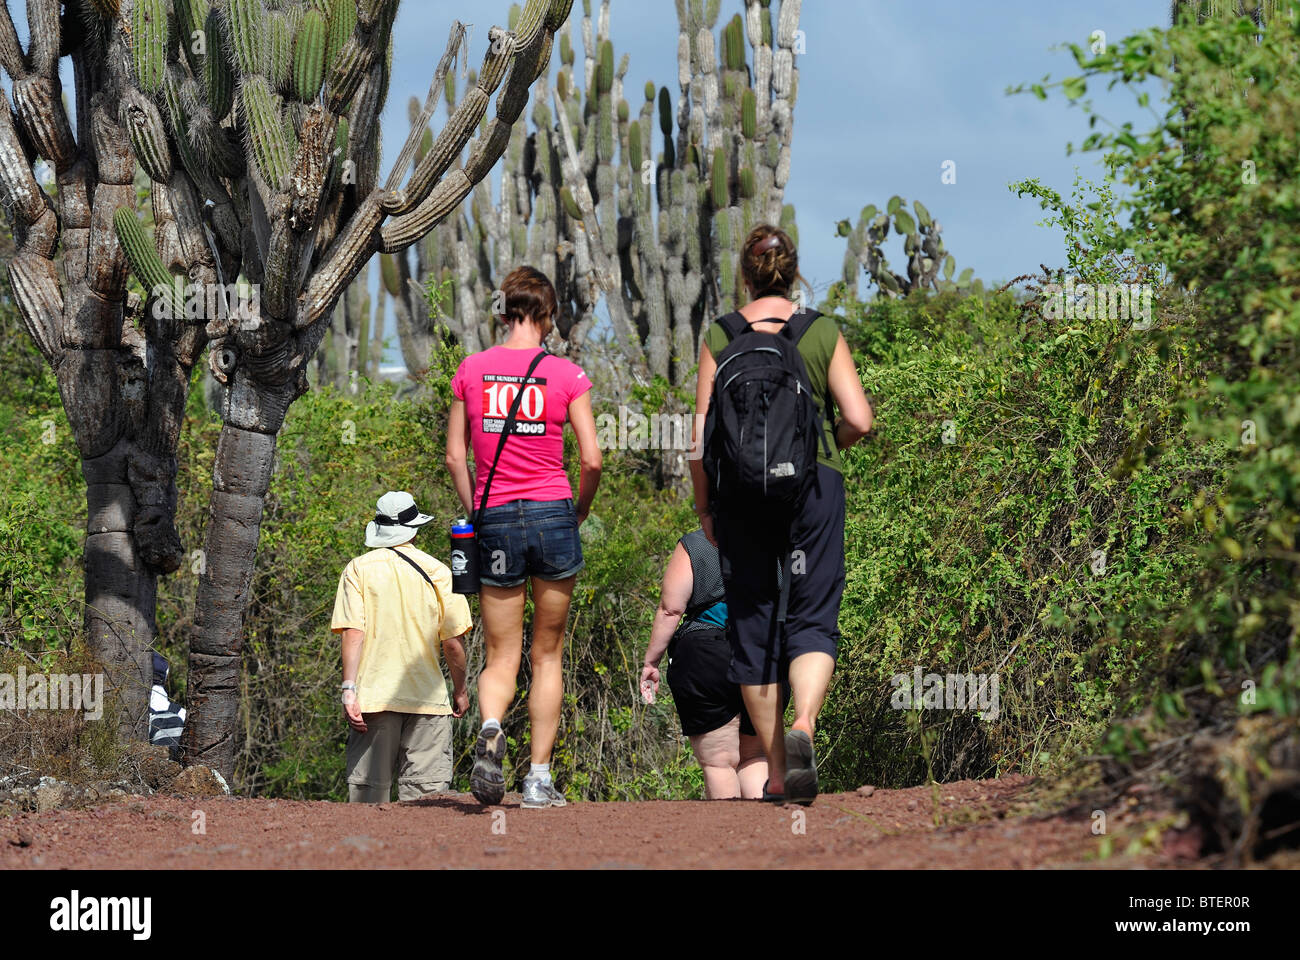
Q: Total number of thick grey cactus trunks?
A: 2